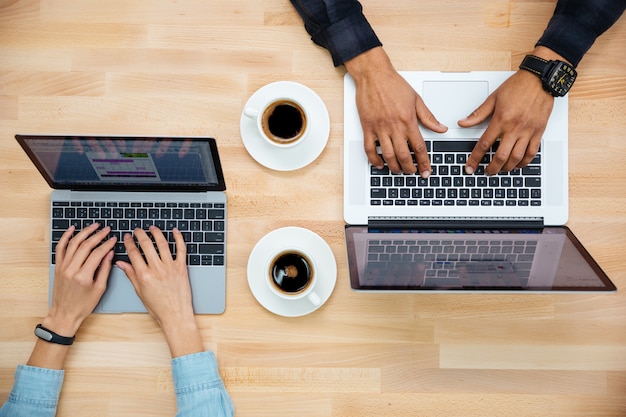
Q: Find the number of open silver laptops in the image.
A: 2